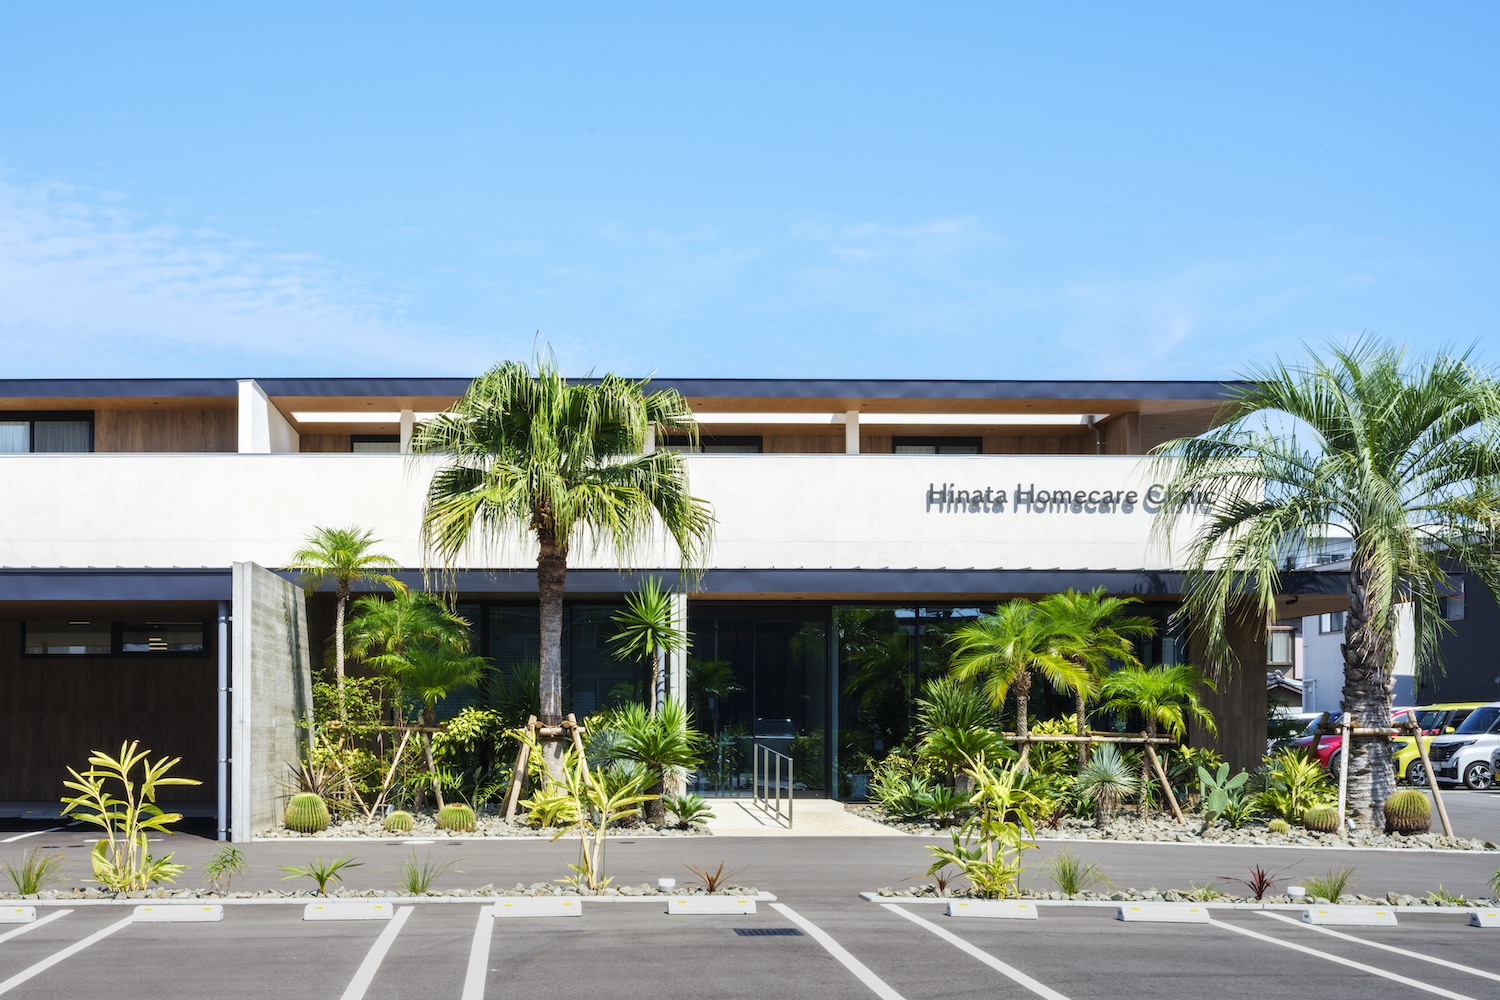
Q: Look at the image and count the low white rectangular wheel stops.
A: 9